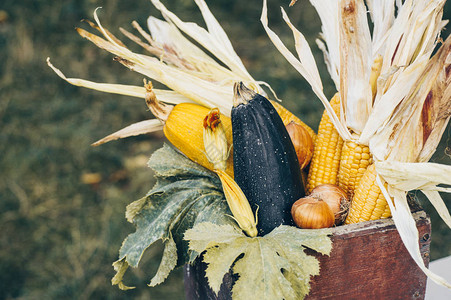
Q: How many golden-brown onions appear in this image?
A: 3